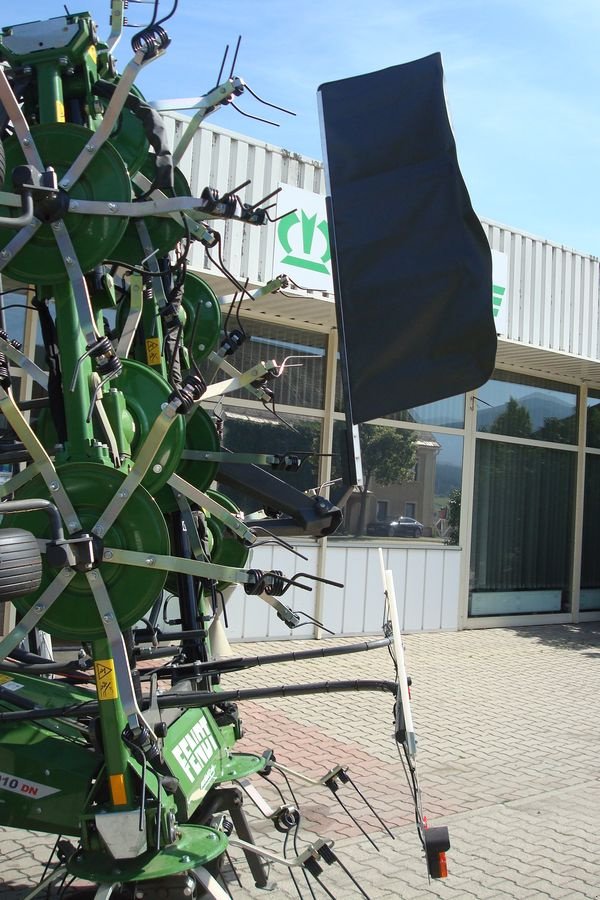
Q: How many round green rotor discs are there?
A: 10